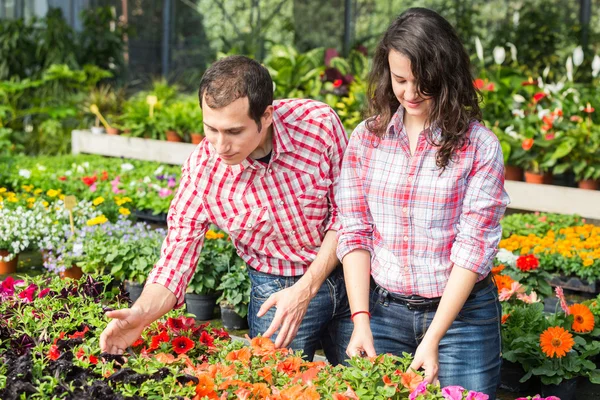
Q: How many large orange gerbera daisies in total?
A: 2